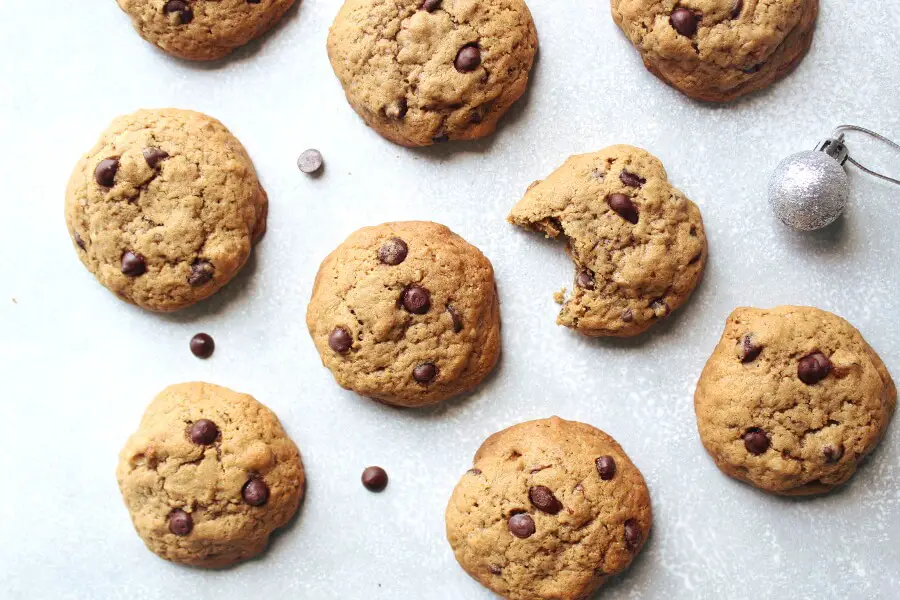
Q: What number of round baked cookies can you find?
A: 9